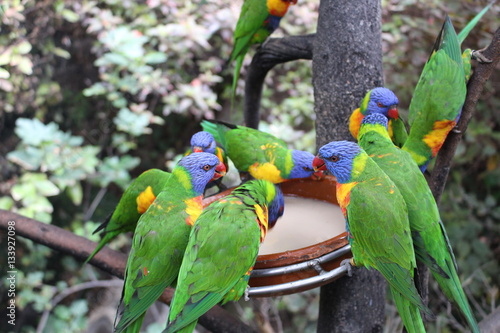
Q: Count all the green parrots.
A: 10